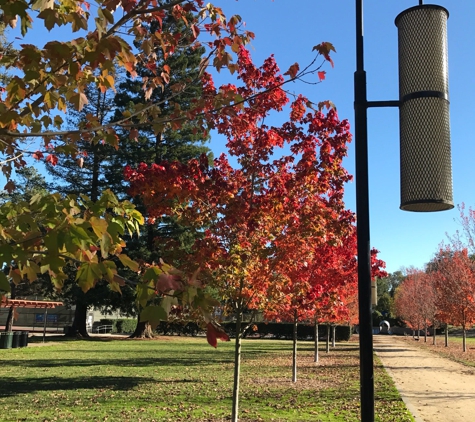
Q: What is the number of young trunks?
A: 11